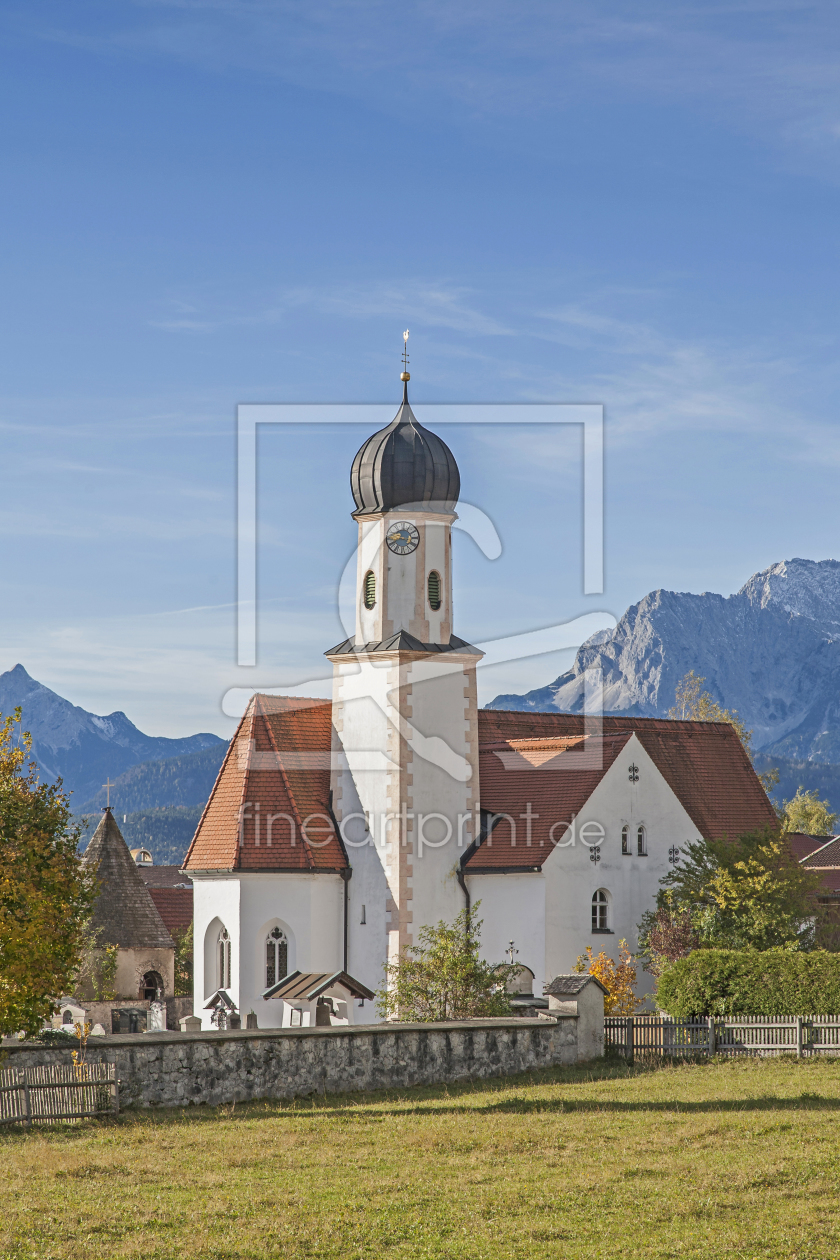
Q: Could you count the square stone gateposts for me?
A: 1